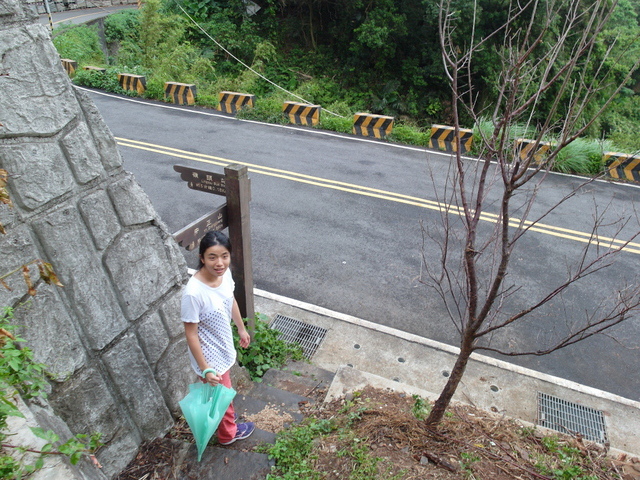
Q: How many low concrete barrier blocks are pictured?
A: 10